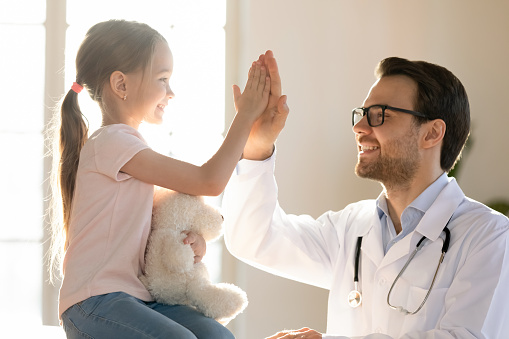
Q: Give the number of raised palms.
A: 2